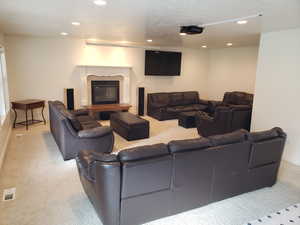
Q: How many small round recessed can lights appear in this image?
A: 8